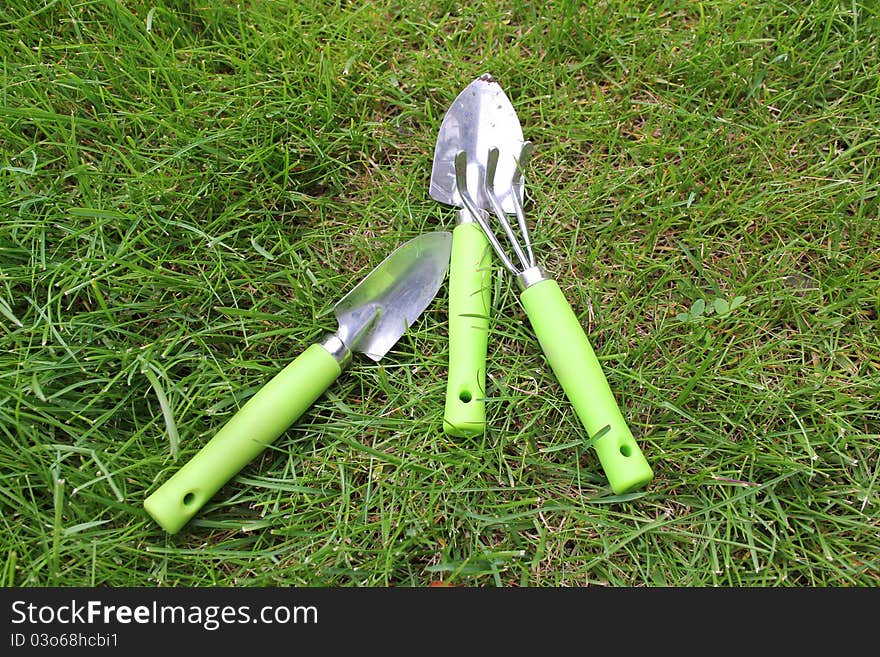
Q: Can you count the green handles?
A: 3